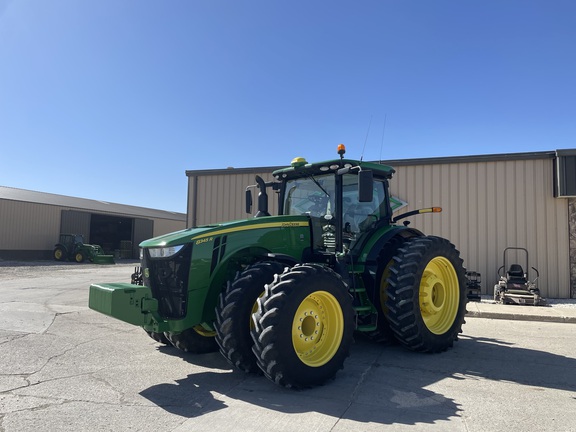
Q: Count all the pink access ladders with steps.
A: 0